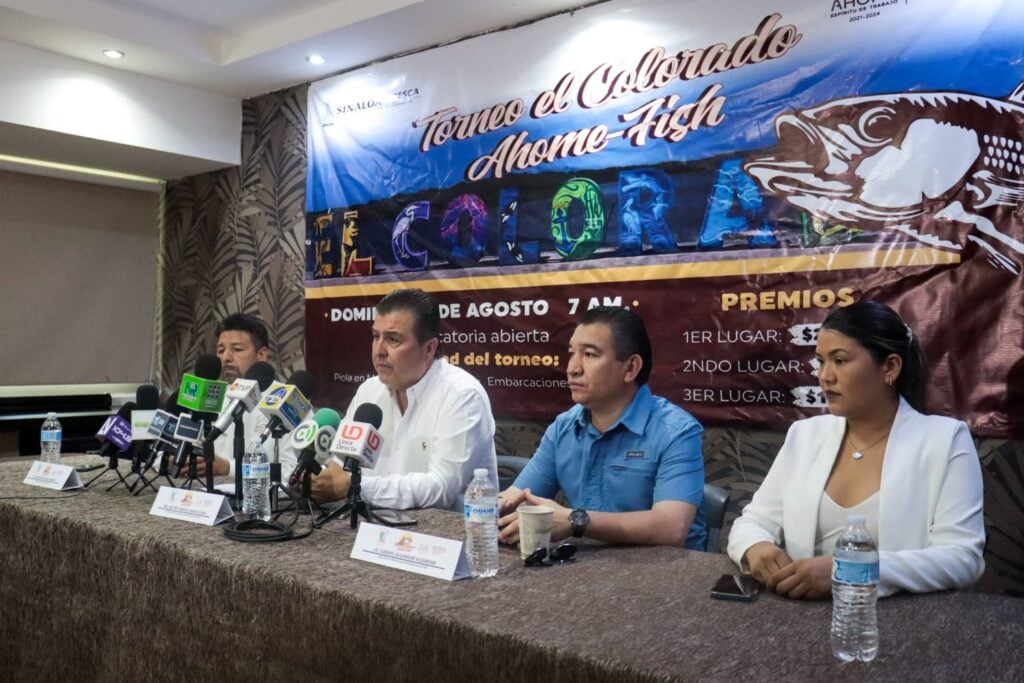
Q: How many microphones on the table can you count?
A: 9